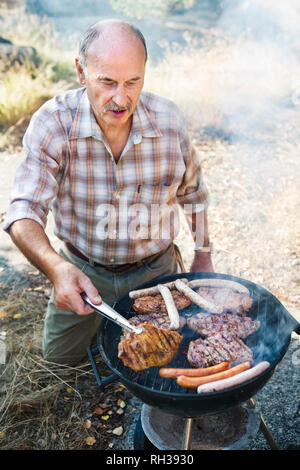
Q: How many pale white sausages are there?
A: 5